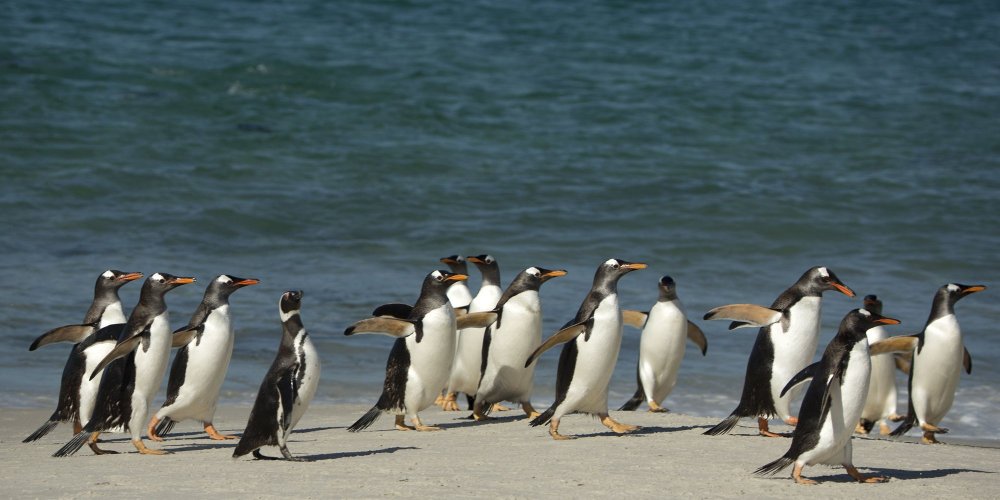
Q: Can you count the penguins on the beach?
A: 14